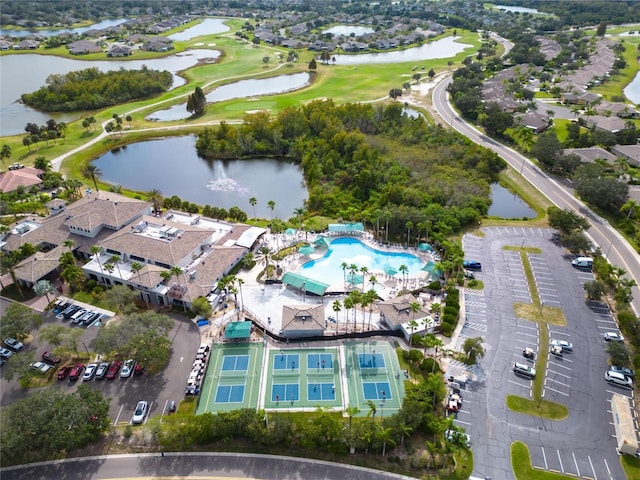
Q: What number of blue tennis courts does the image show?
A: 4